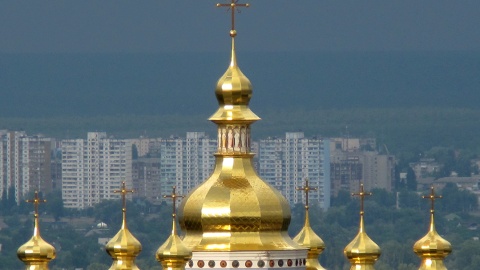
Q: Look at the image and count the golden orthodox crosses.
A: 7